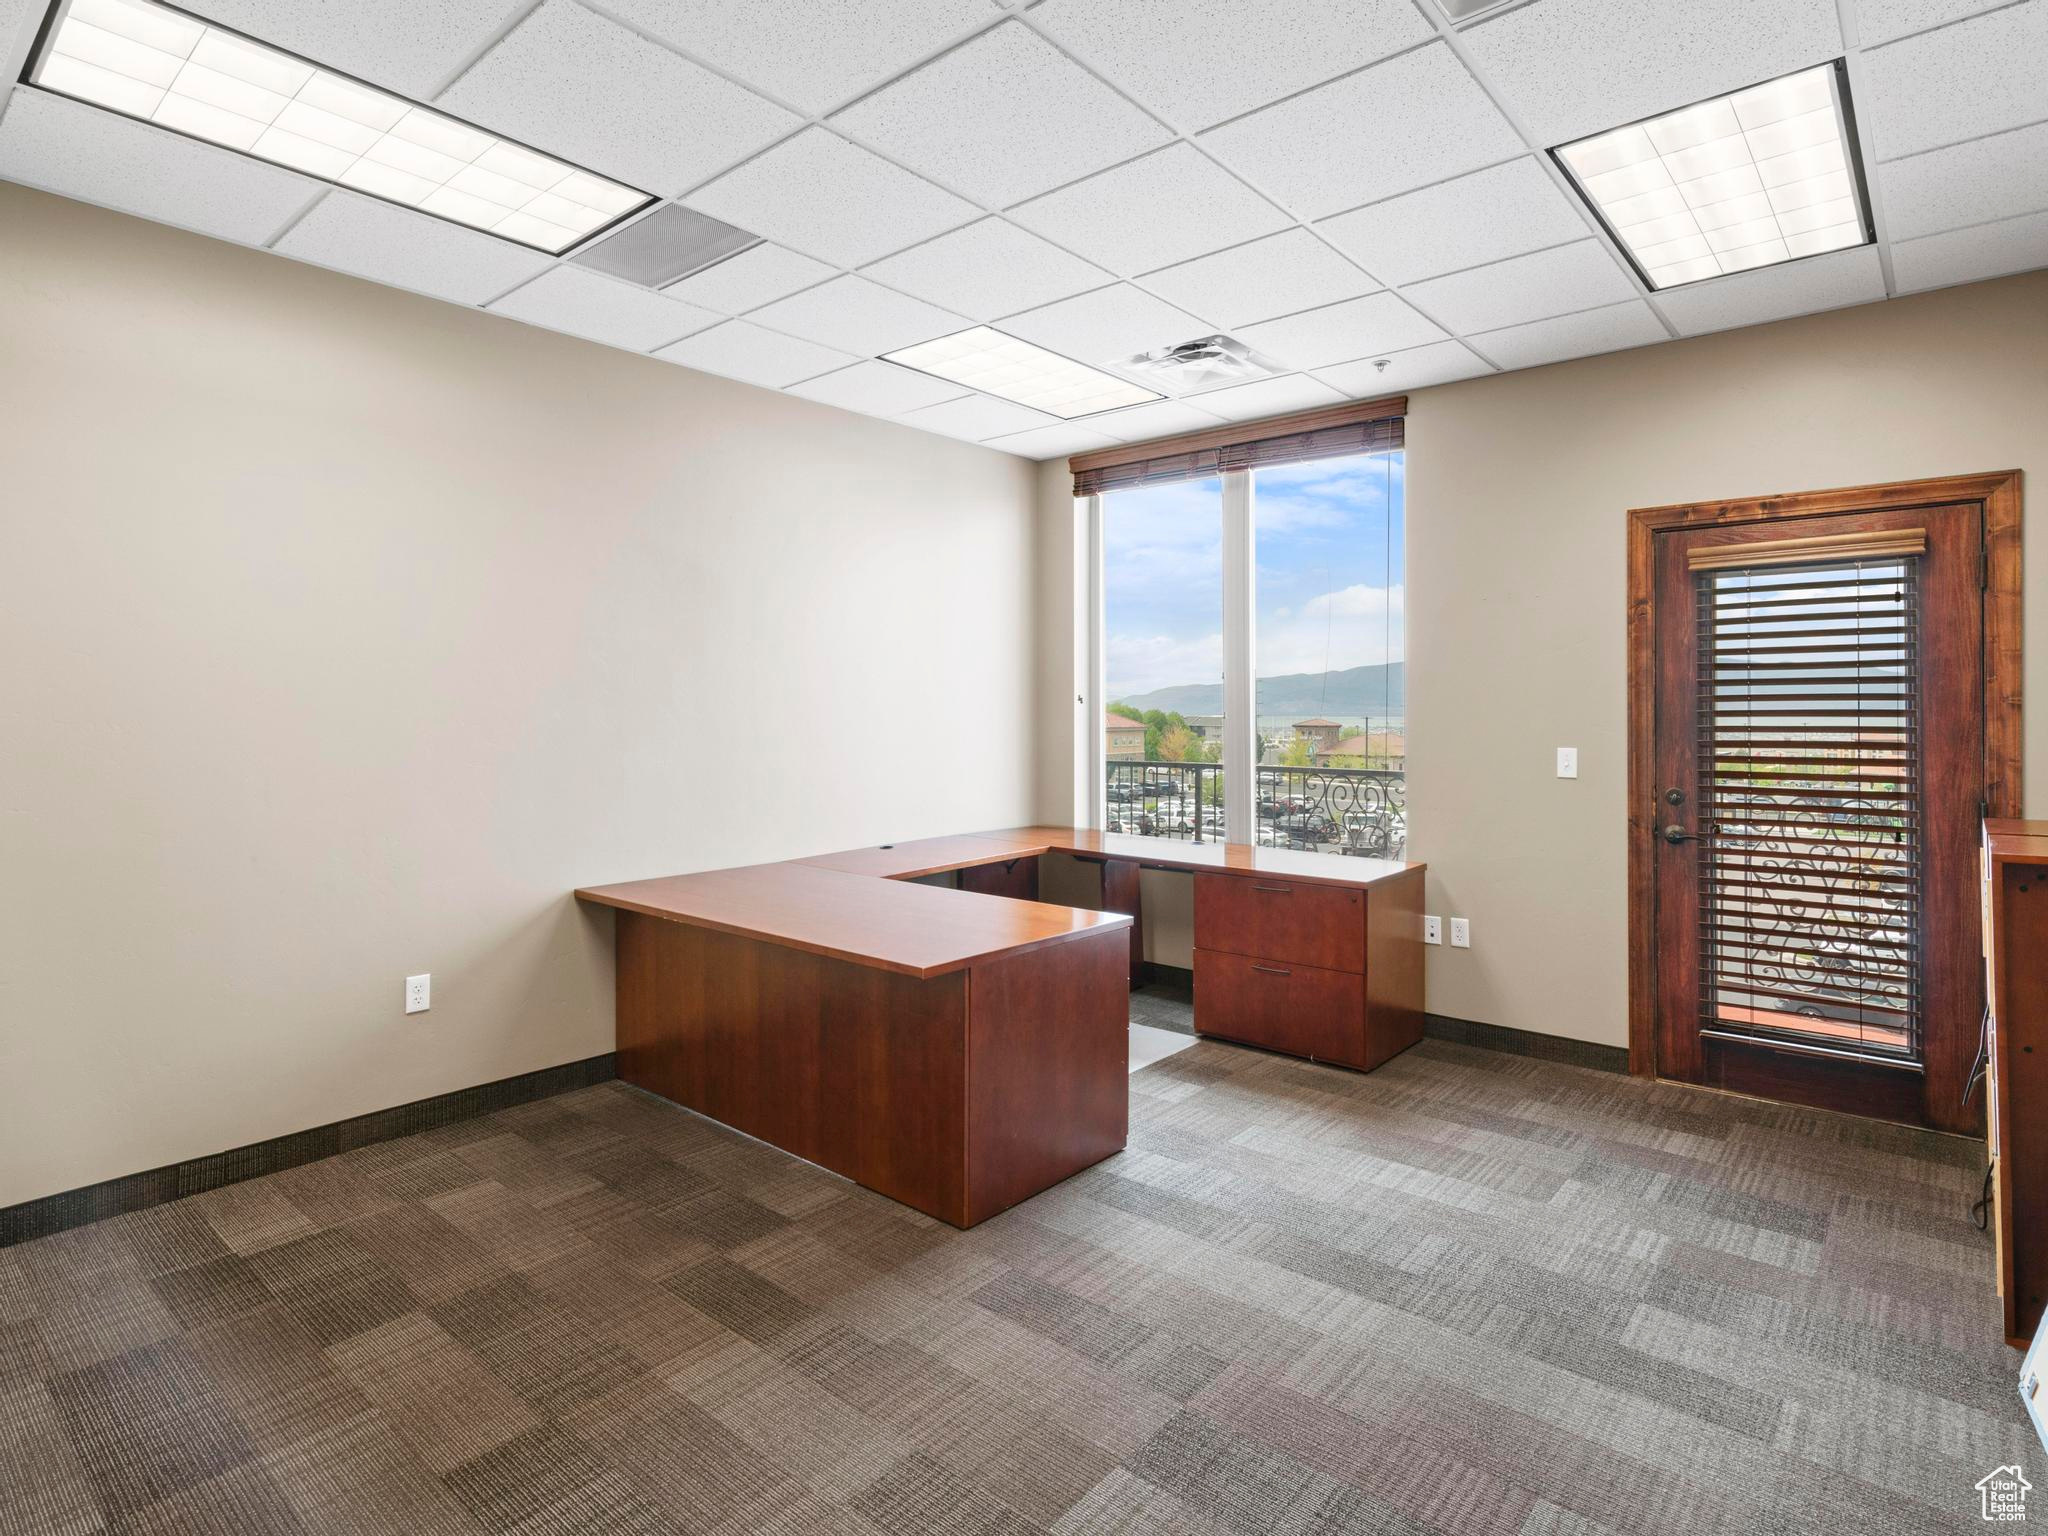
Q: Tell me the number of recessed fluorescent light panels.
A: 3